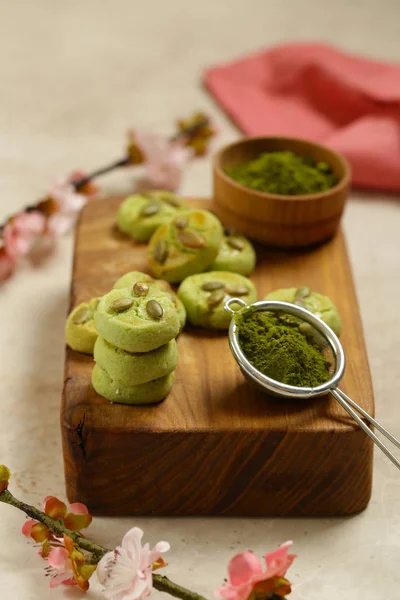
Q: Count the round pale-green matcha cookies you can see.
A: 10